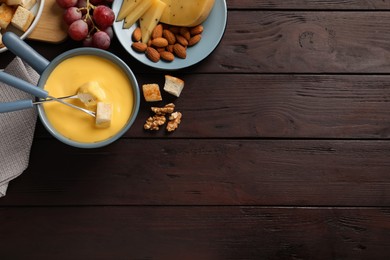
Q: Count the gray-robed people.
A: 0